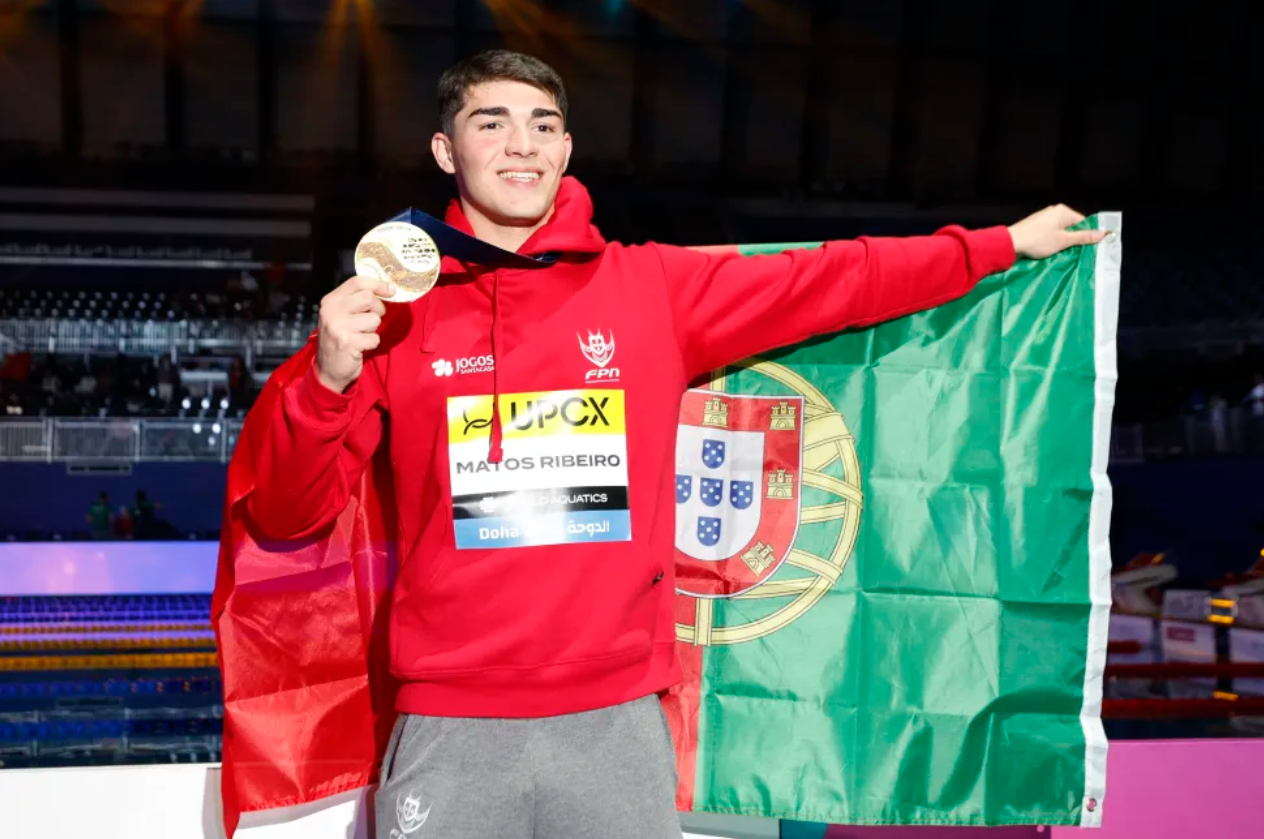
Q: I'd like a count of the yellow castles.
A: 4